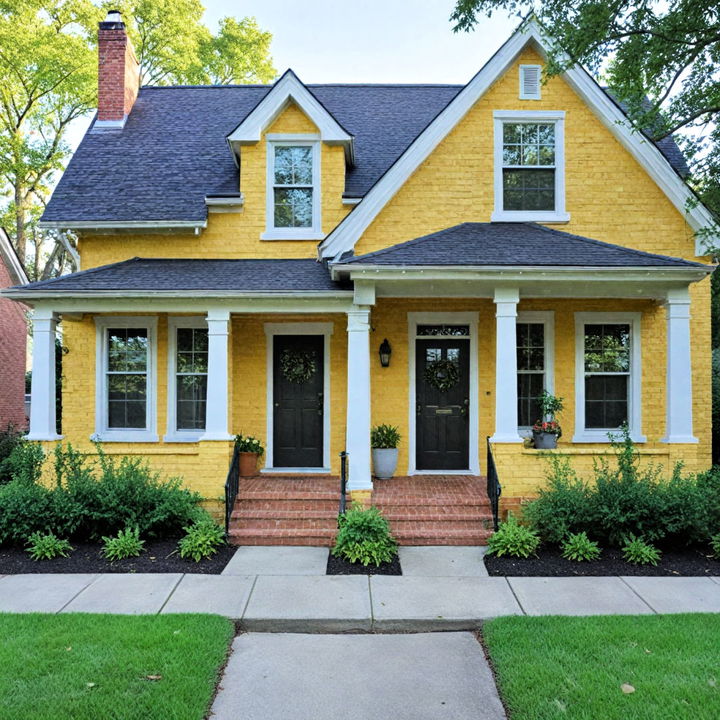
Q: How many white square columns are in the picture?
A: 5